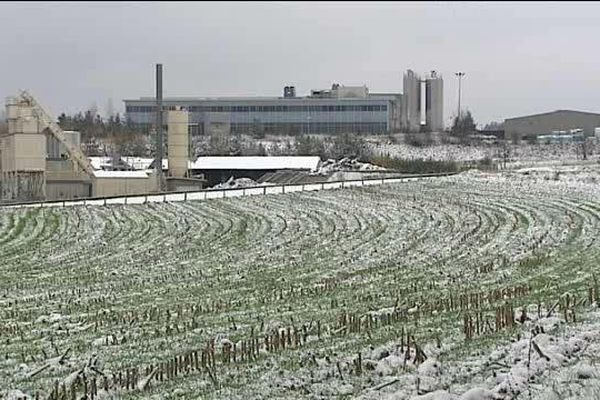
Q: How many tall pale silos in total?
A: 3